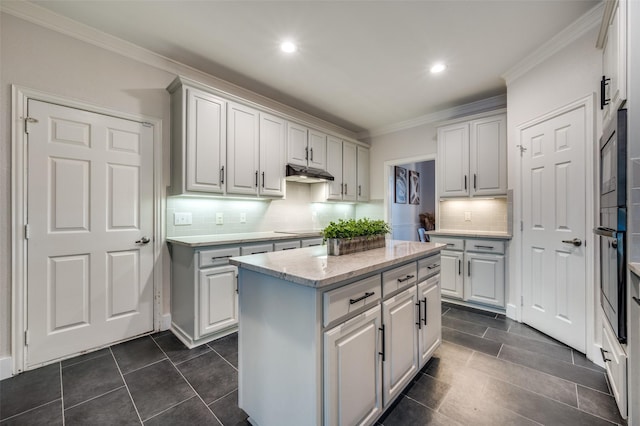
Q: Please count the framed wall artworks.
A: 2